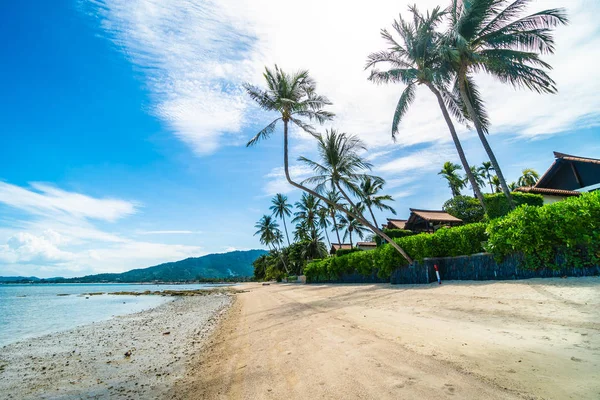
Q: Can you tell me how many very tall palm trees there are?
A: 3